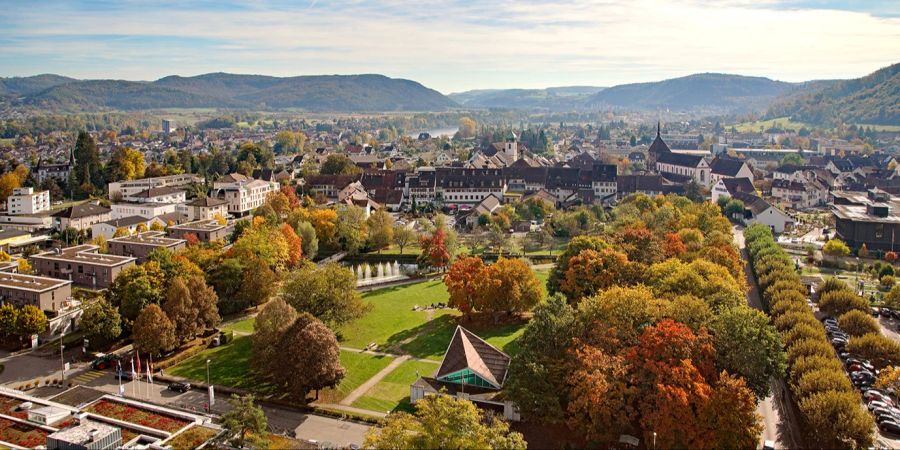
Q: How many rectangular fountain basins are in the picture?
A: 1